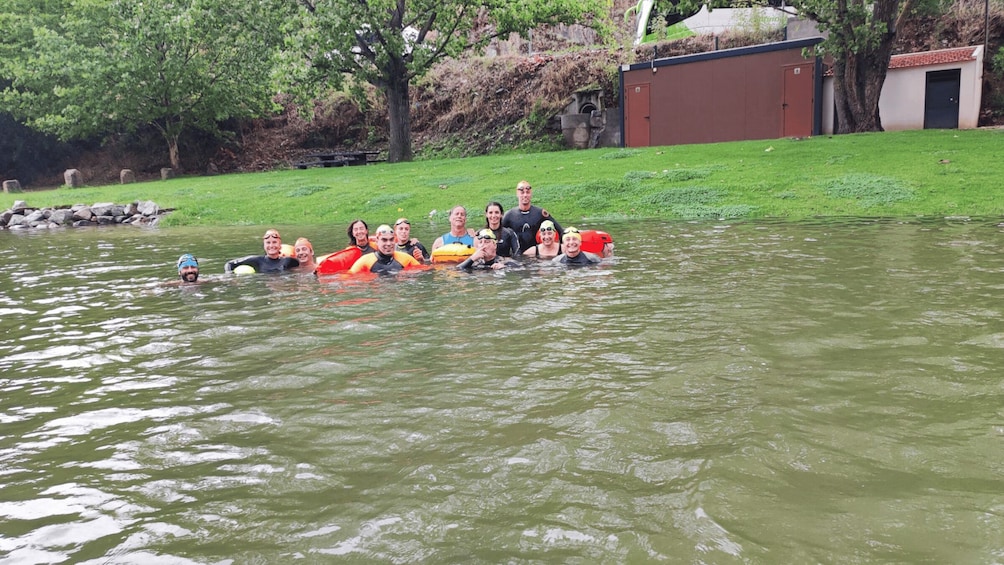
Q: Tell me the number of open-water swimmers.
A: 12